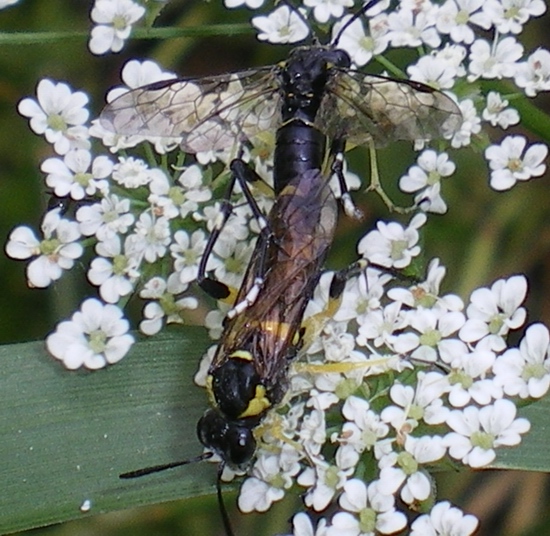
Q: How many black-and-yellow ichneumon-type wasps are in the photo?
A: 2